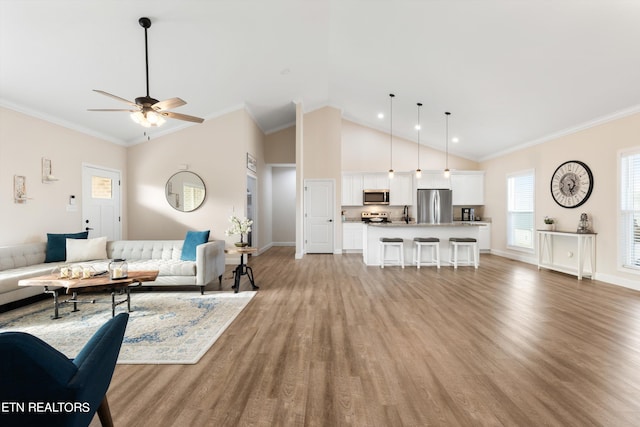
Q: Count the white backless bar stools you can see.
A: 3